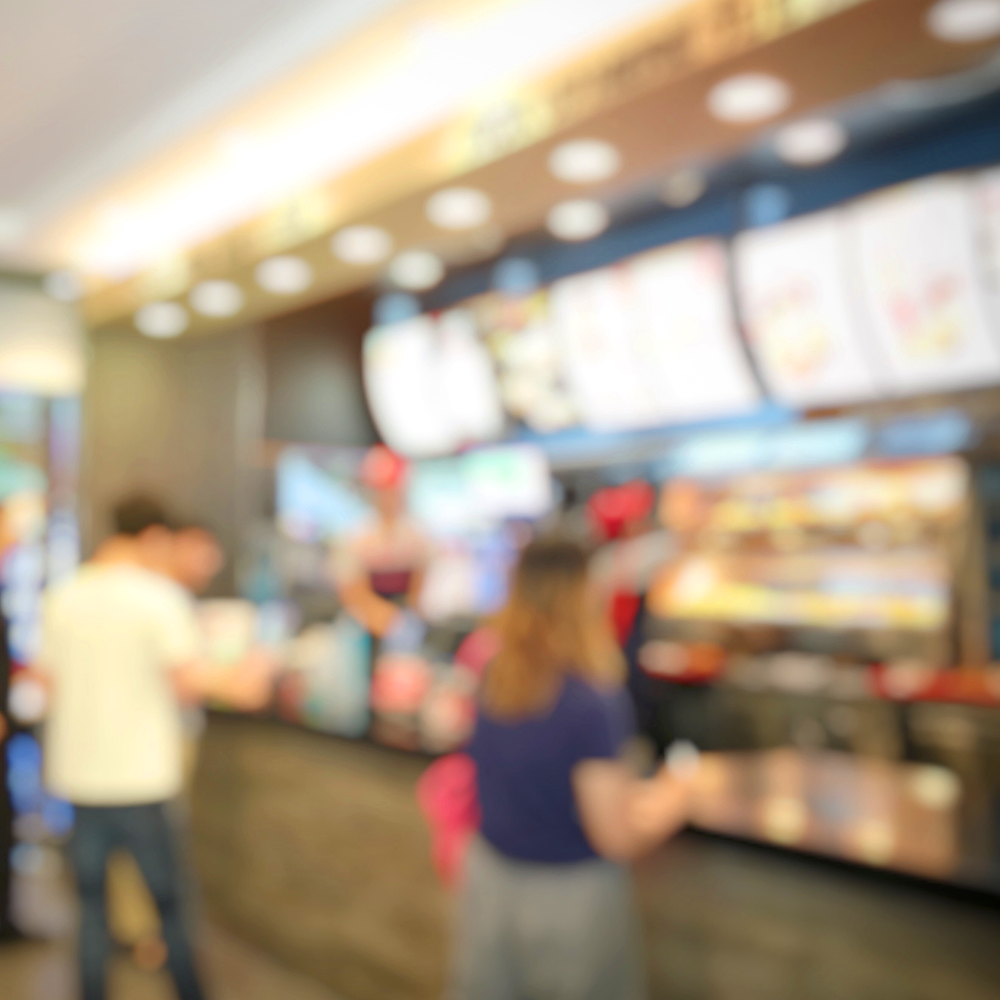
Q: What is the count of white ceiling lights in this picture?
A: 11